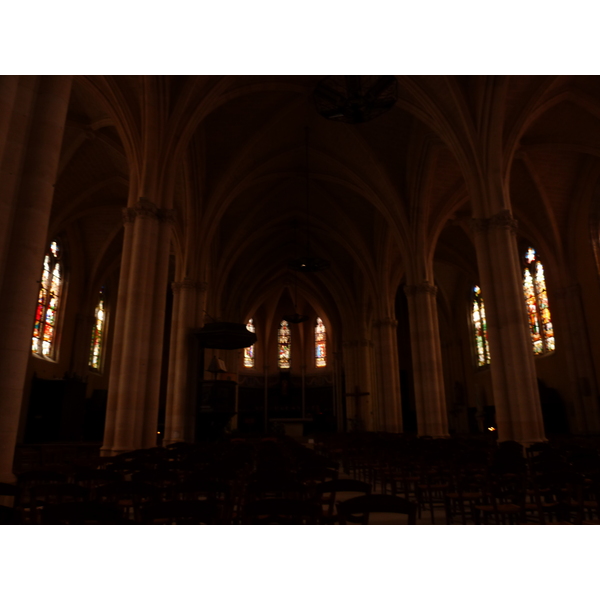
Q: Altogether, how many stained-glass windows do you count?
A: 7